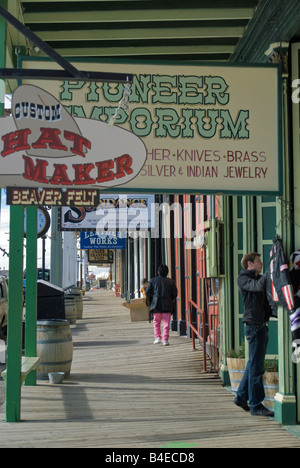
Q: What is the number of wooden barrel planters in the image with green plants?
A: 2